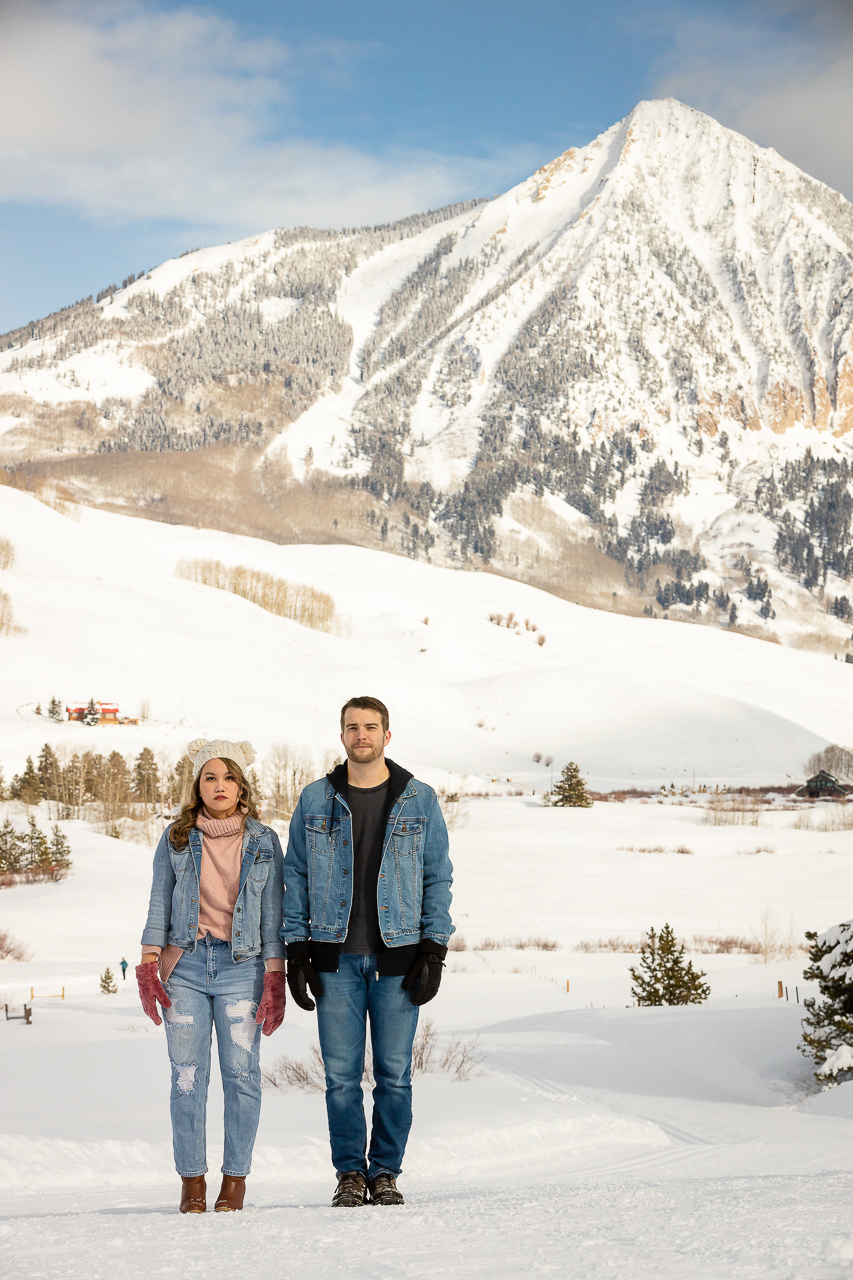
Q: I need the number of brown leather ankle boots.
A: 2